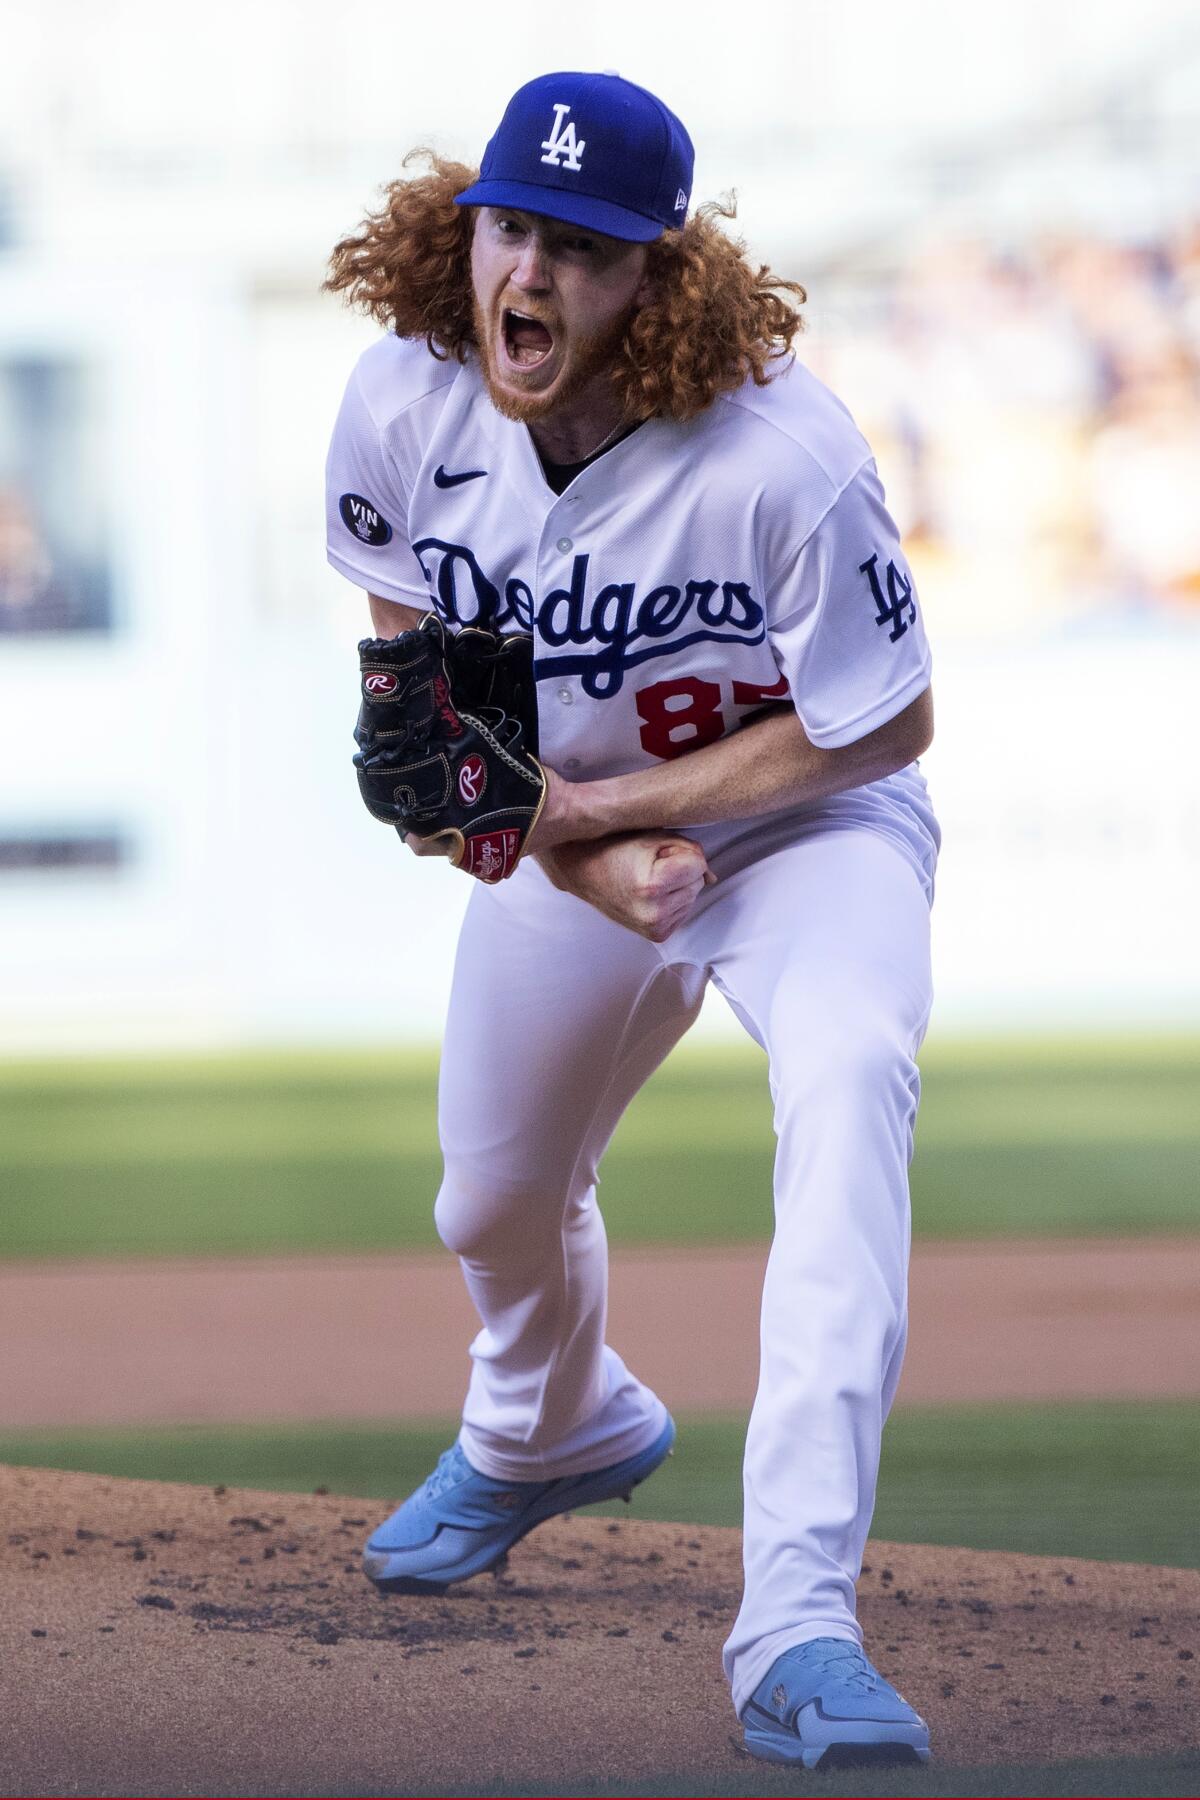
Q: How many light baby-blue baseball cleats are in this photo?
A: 2